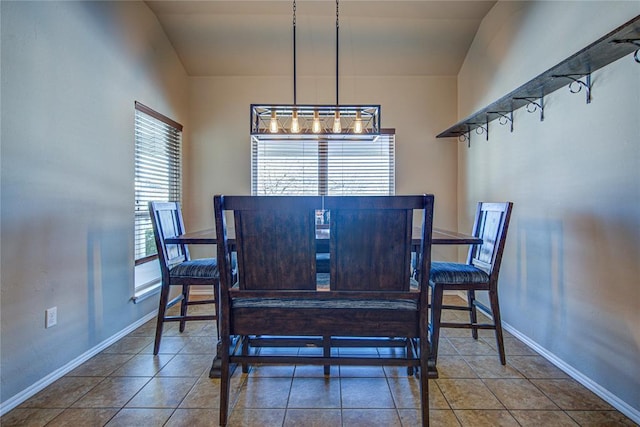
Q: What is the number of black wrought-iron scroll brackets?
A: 6